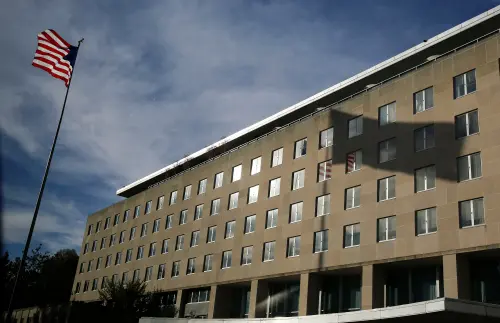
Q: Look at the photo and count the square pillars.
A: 6